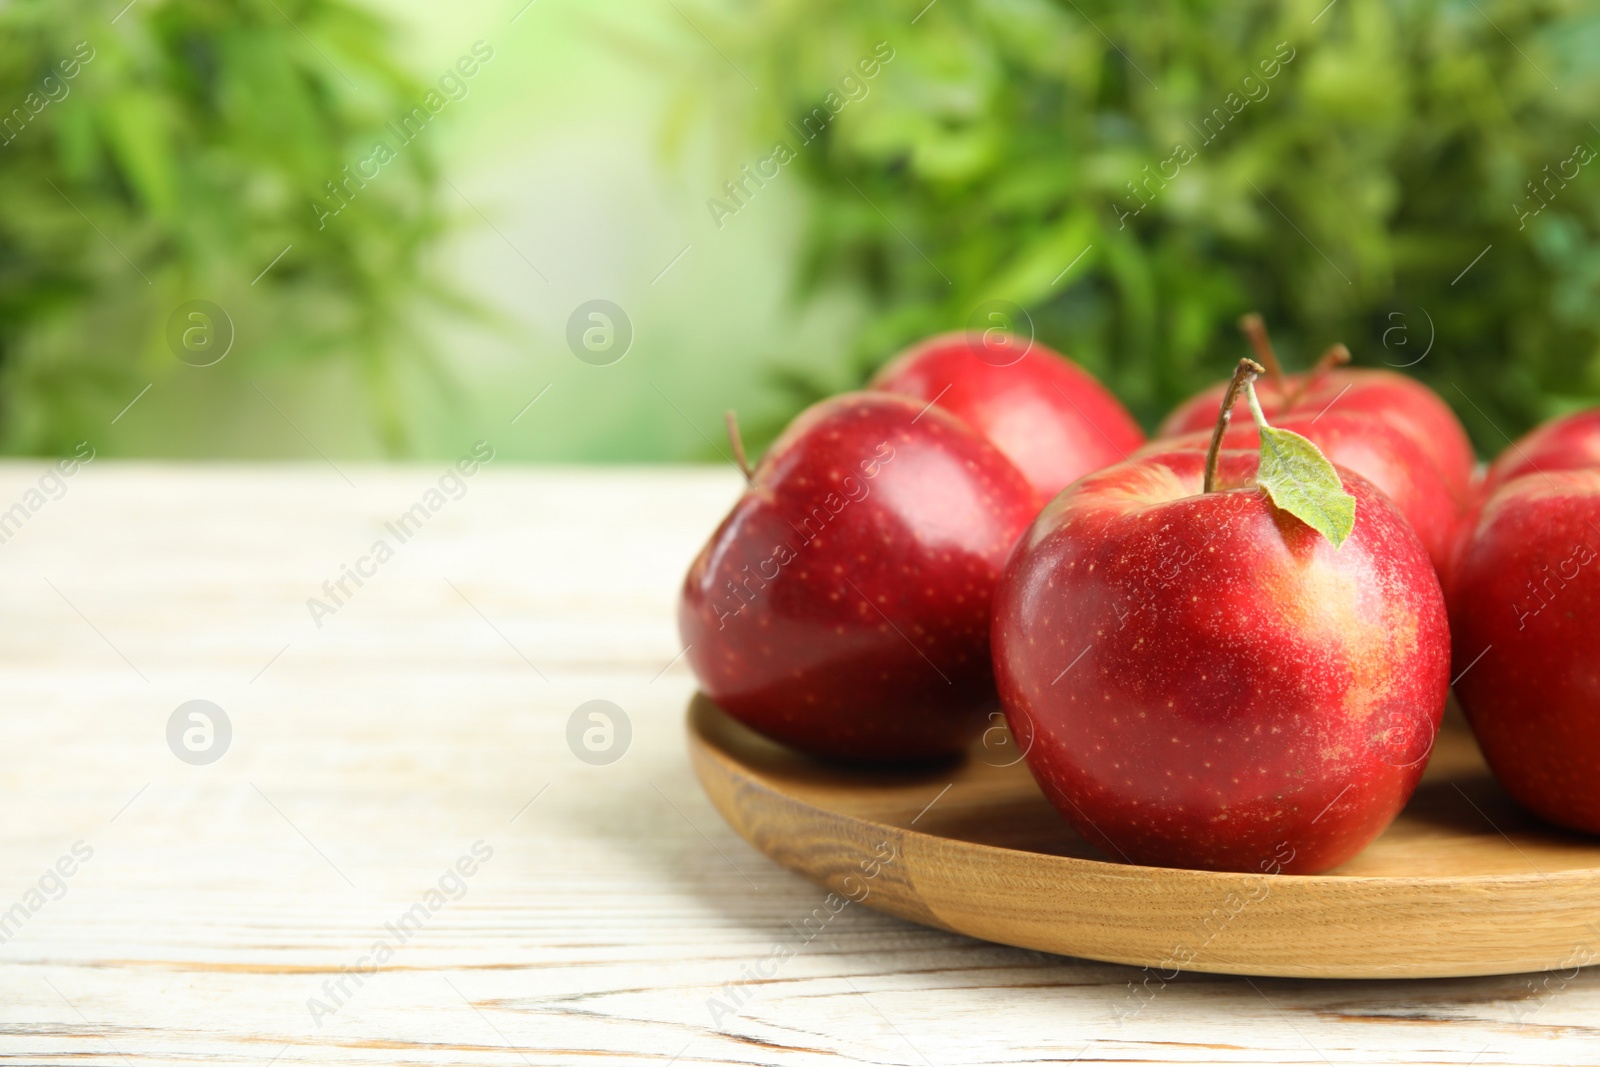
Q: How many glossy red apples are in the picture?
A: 7